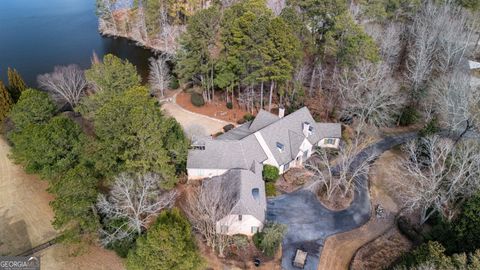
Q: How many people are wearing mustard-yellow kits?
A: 0